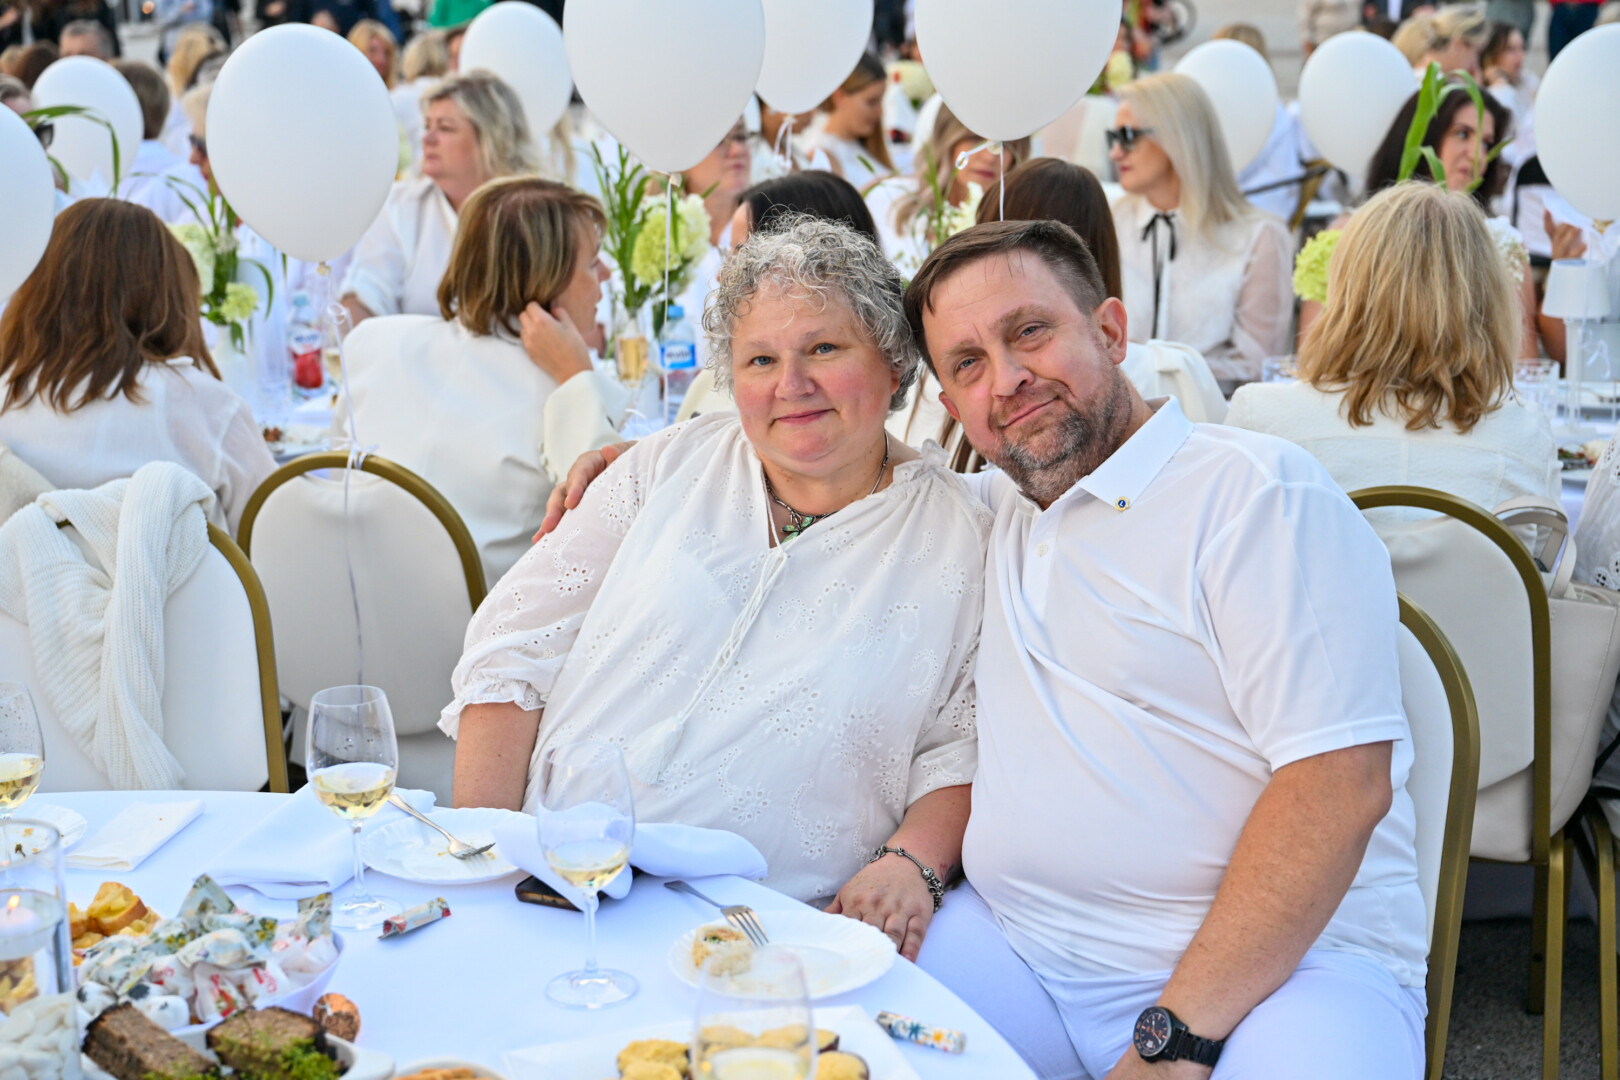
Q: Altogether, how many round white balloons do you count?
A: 10